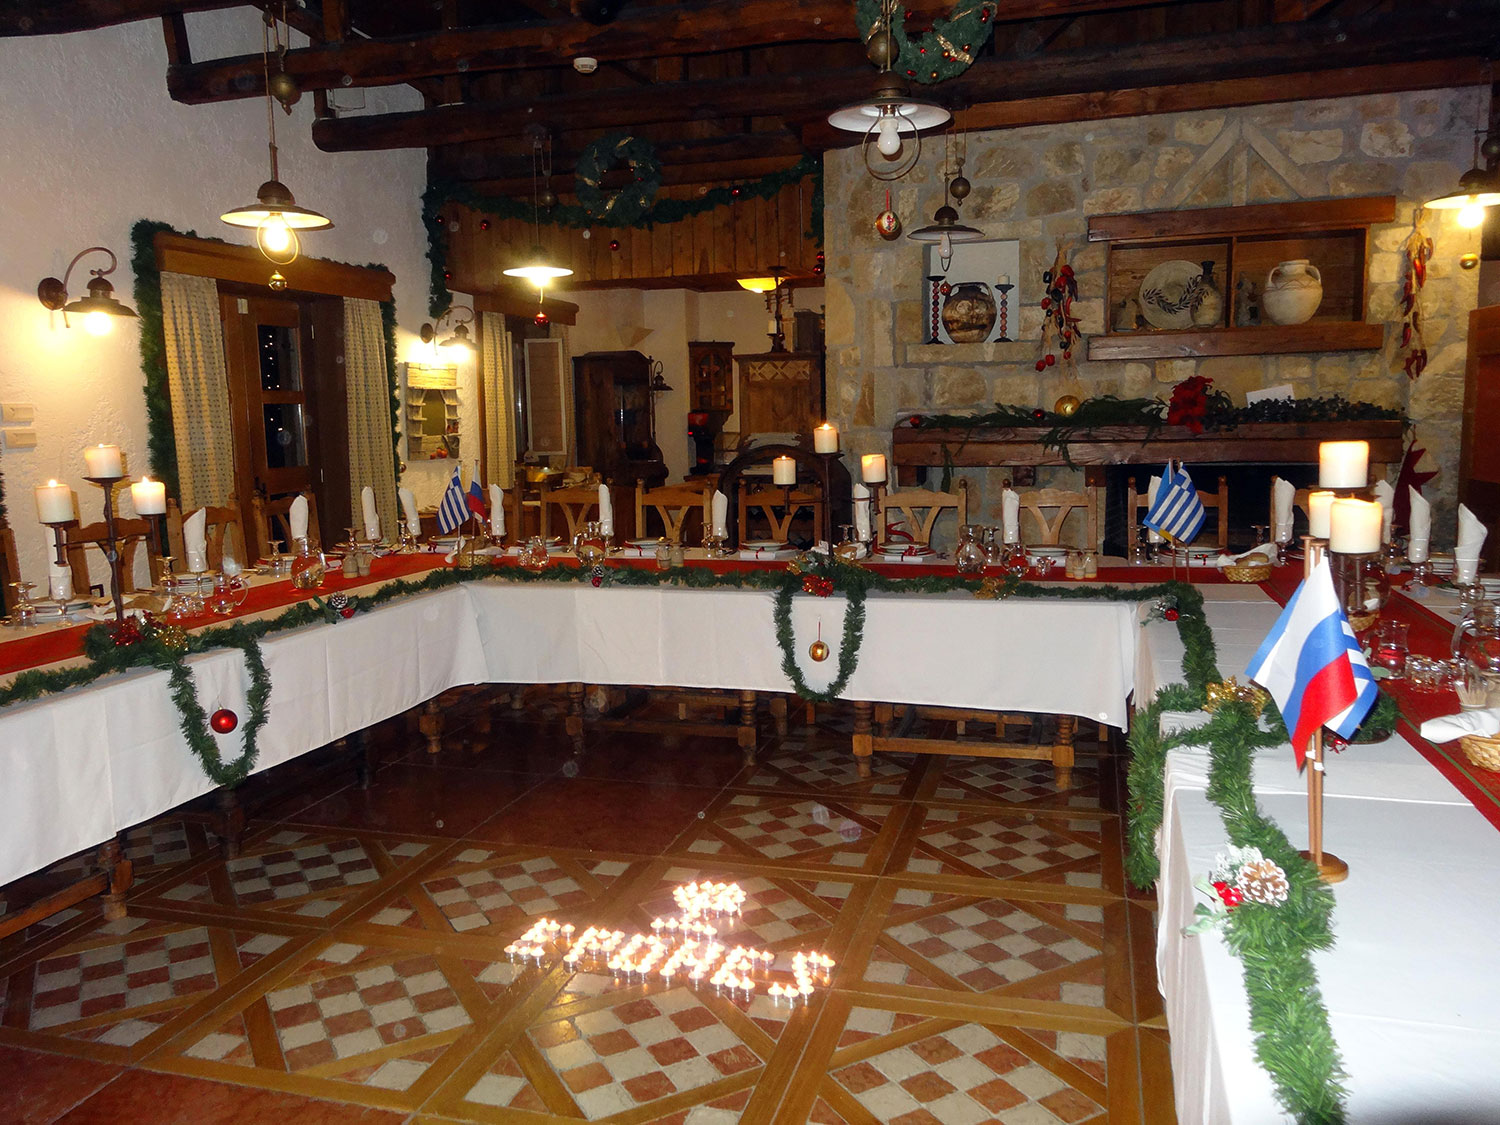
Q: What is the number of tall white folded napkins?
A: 15